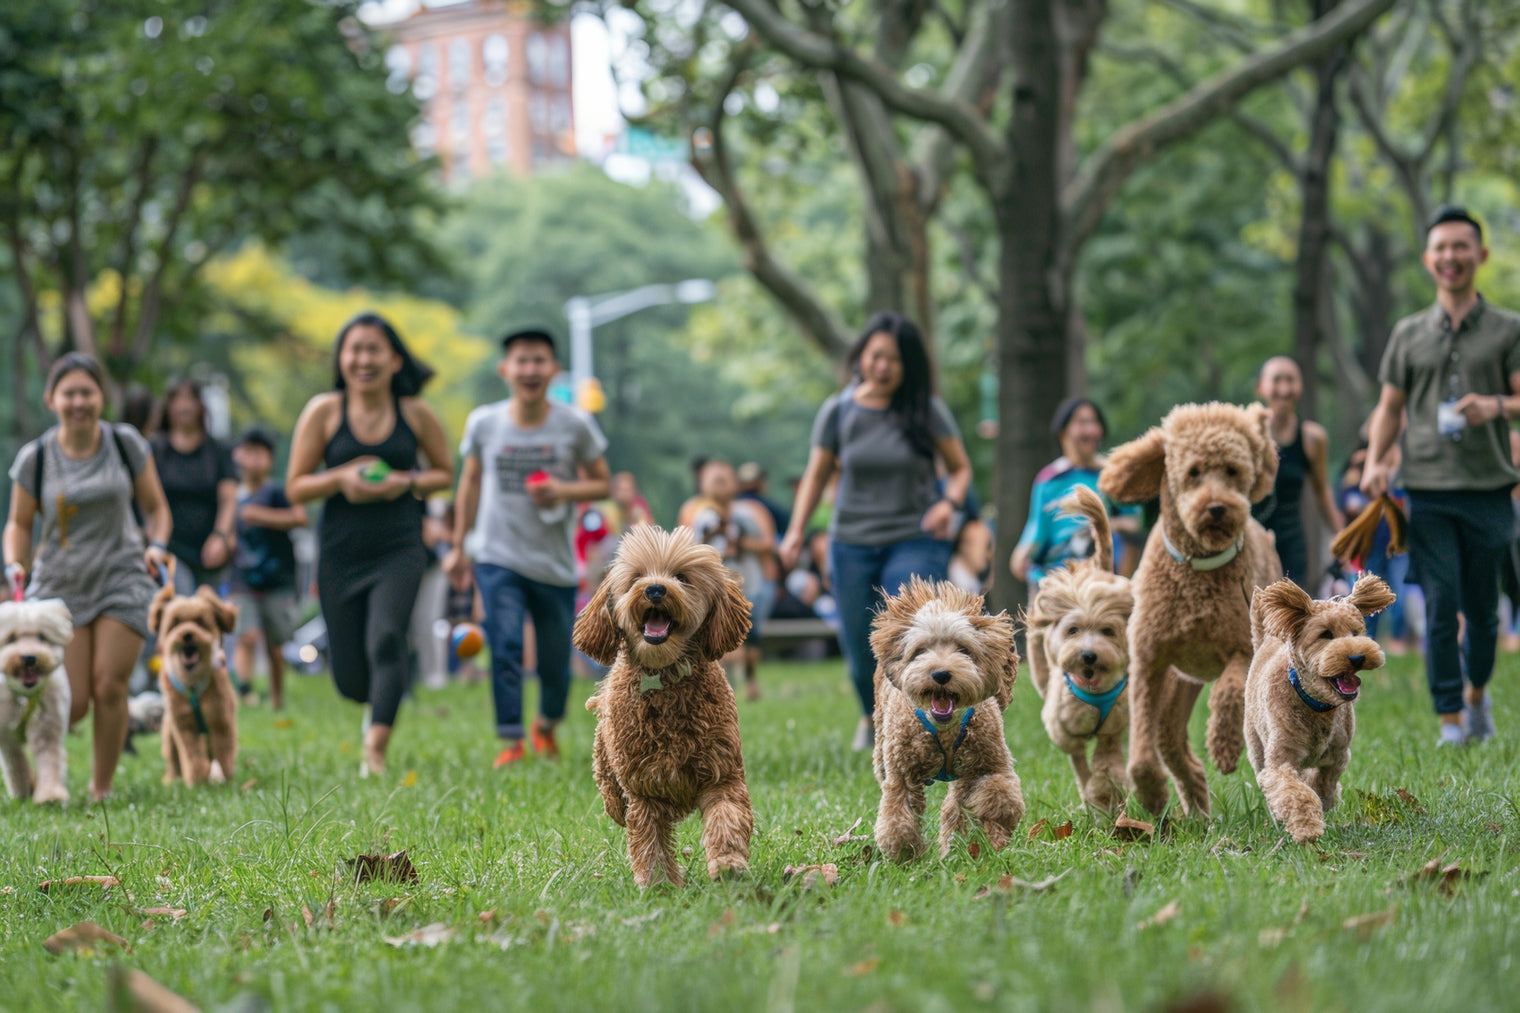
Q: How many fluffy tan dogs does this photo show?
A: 6